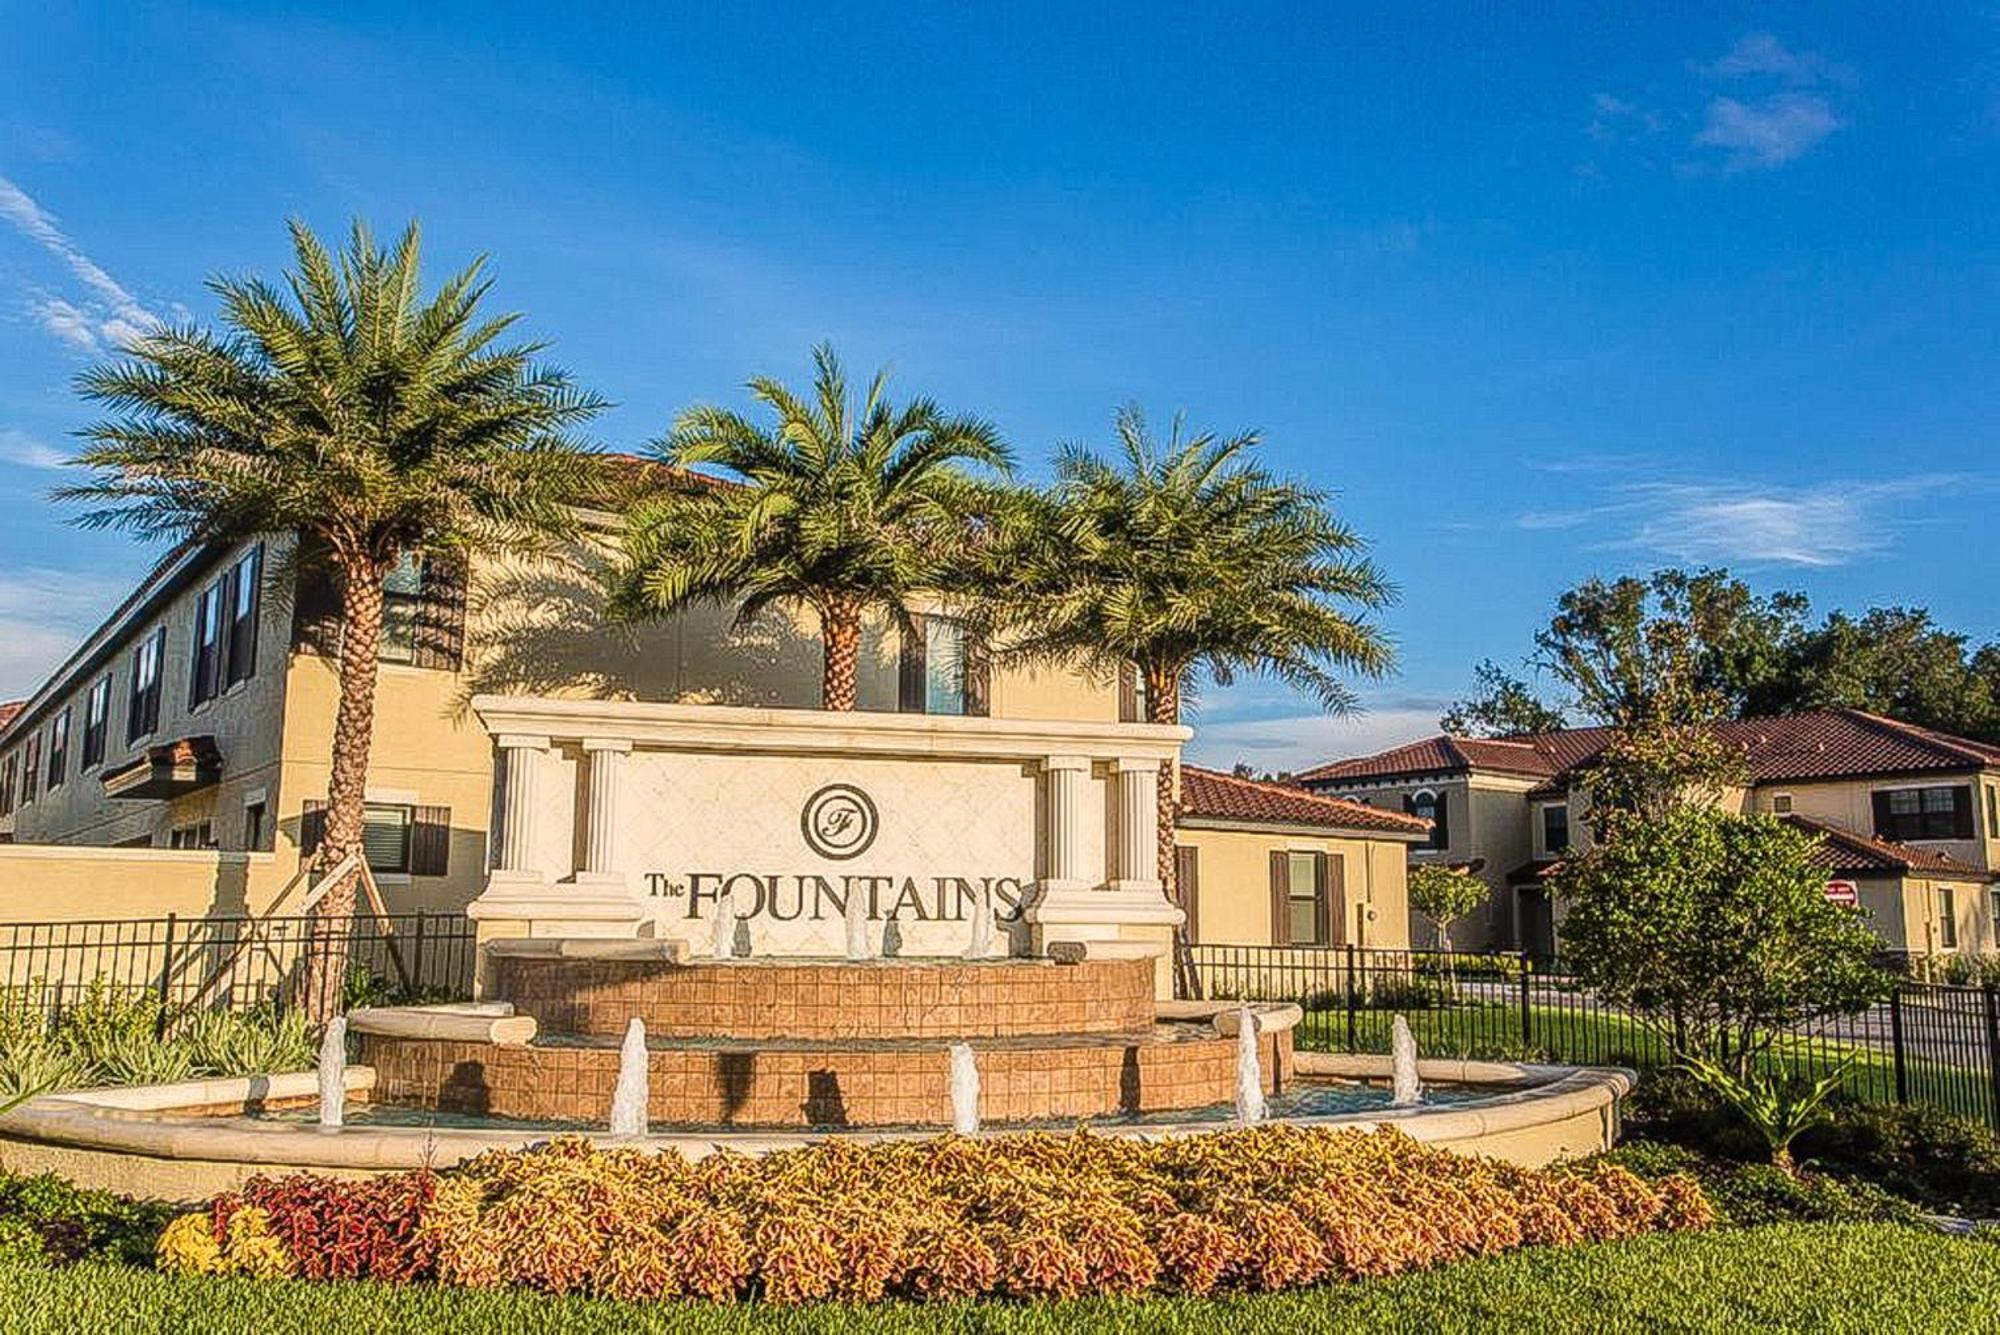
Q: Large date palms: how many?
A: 3